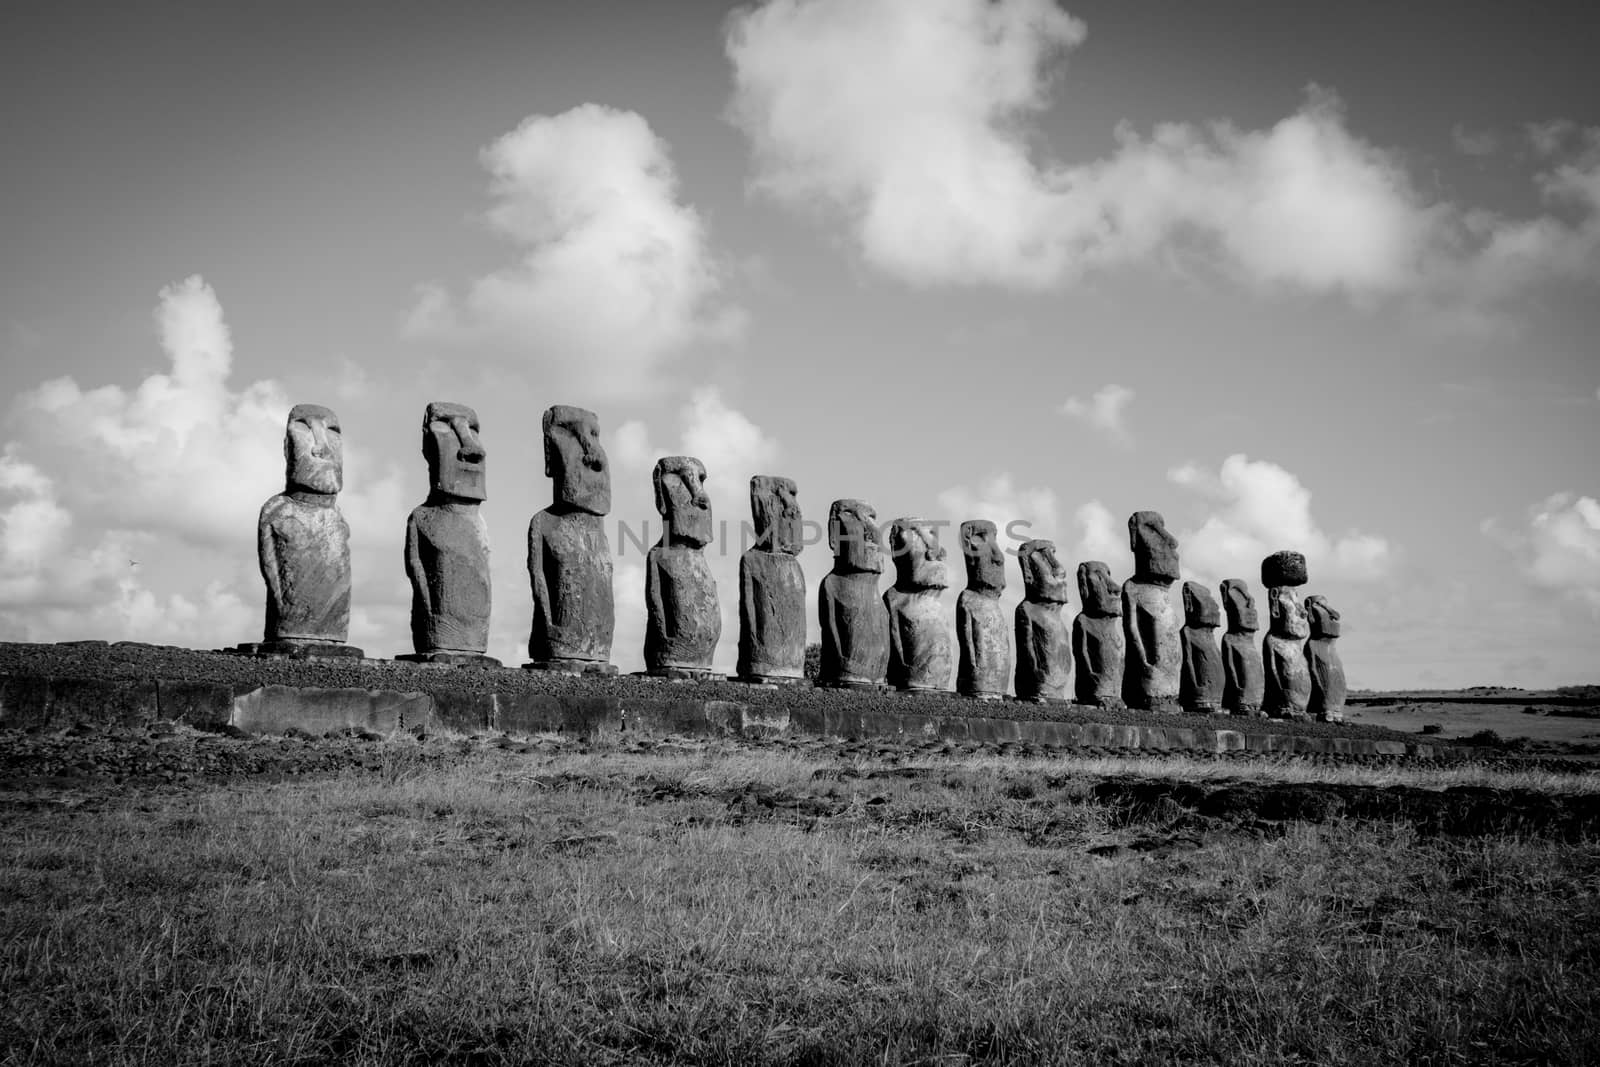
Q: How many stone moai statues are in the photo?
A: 15